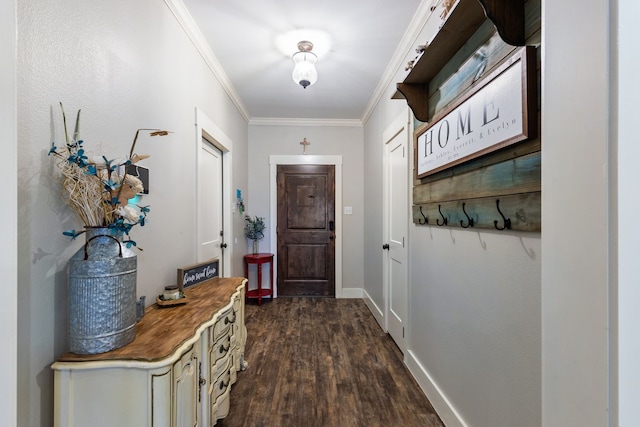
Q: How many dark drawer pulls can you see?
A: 3